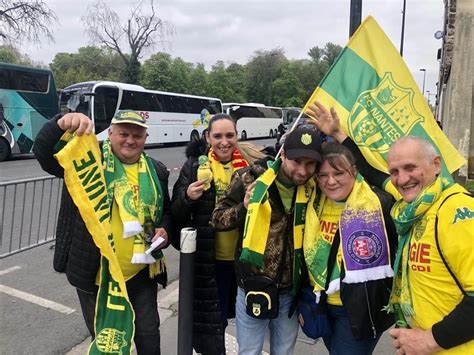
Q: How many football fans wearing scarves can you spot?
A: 5